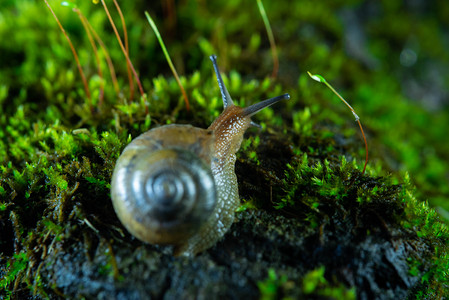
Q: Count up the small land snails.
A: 1